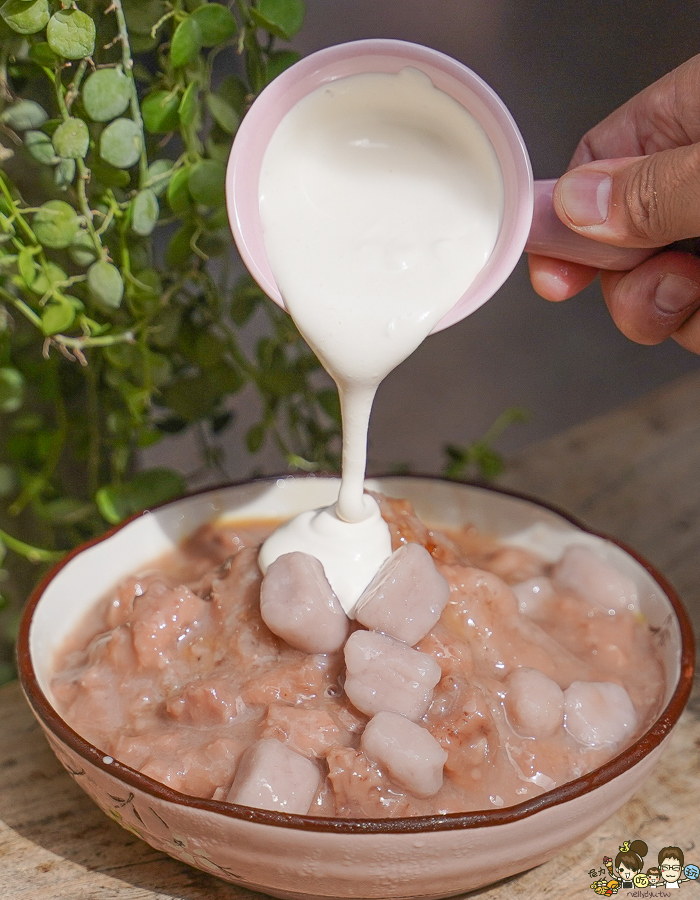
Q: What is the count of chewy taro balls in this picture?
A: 9